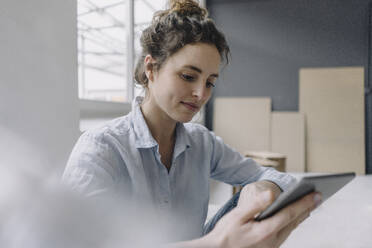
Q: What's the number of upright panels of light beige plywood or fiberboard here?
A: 3